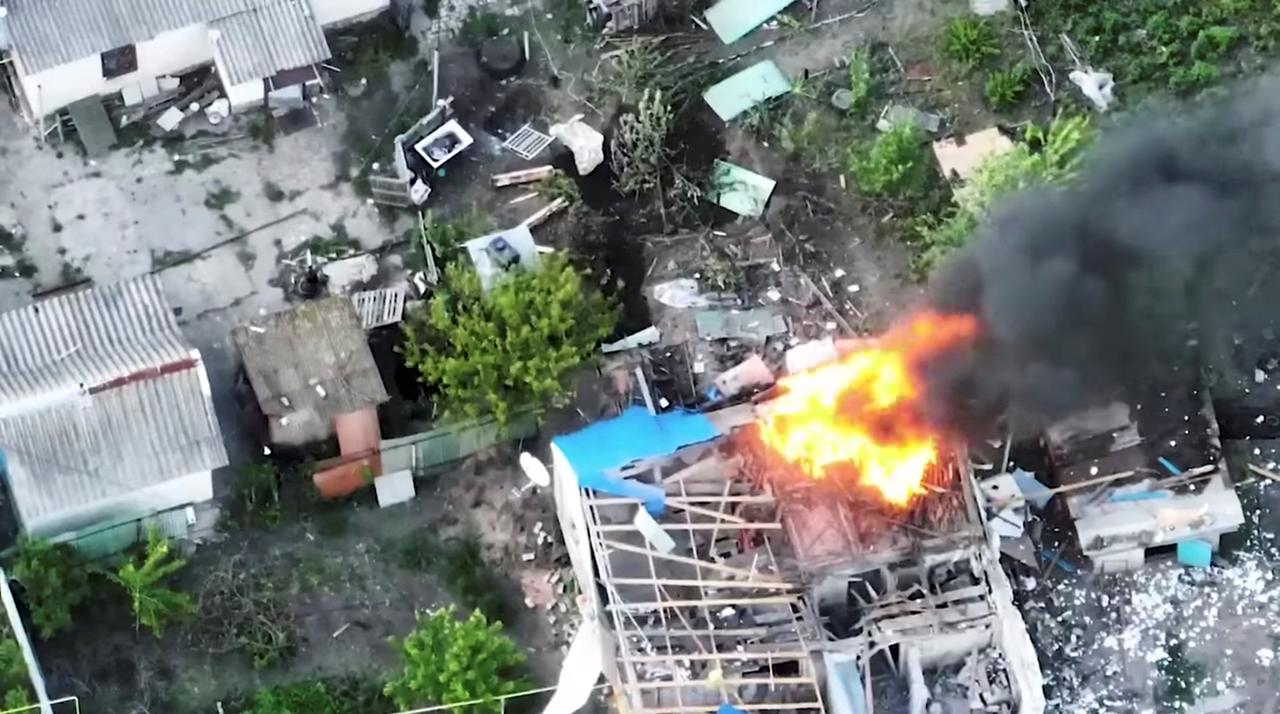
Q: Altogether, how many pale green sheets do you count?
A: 3